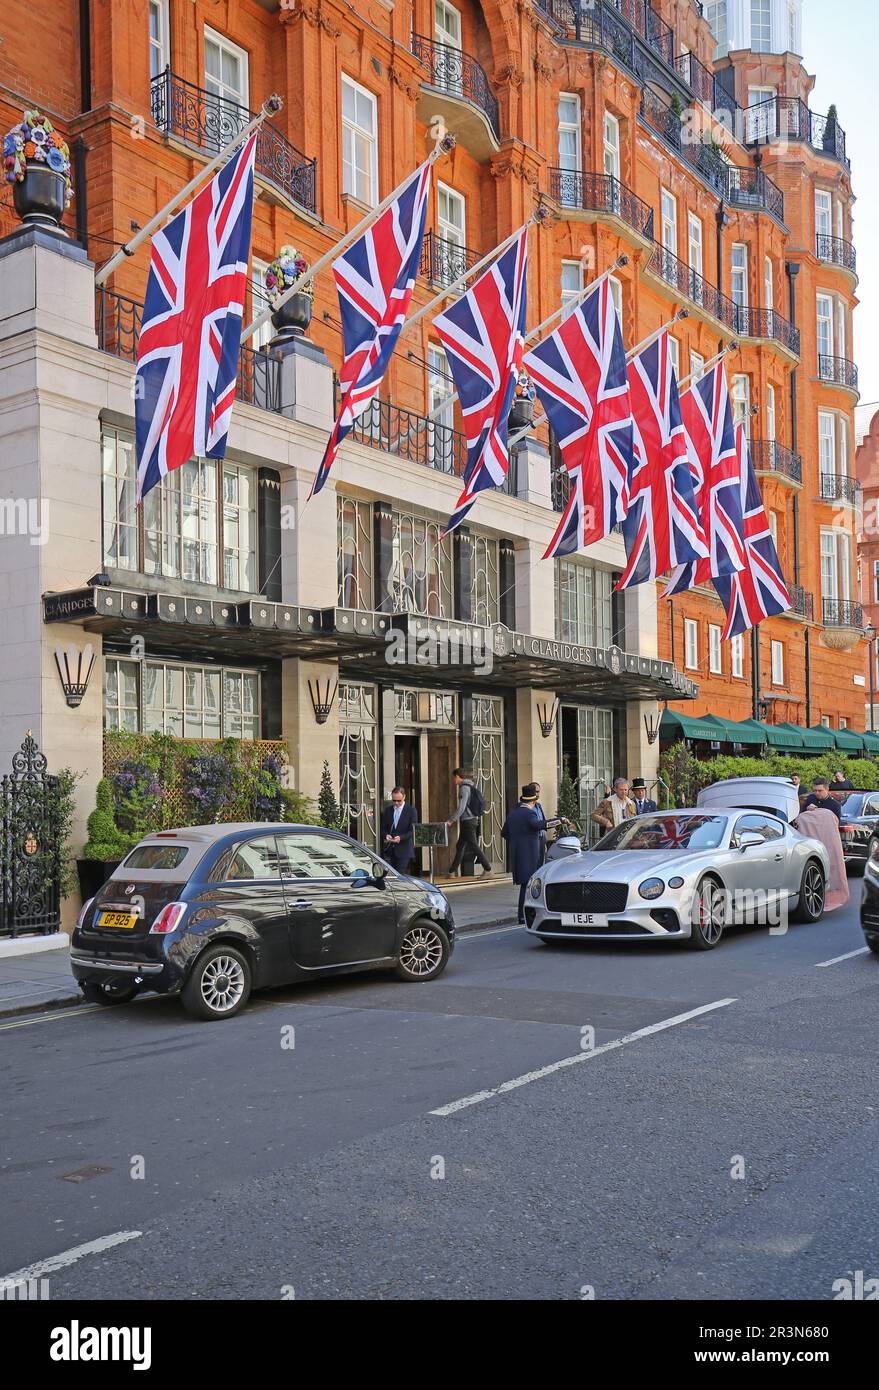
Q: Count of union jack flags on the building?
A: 7